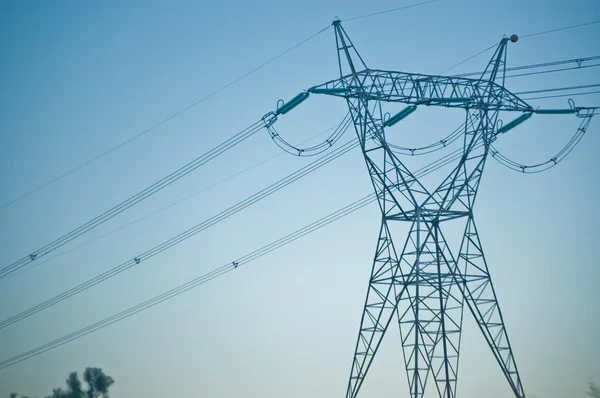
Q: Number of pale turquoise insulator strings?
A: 6